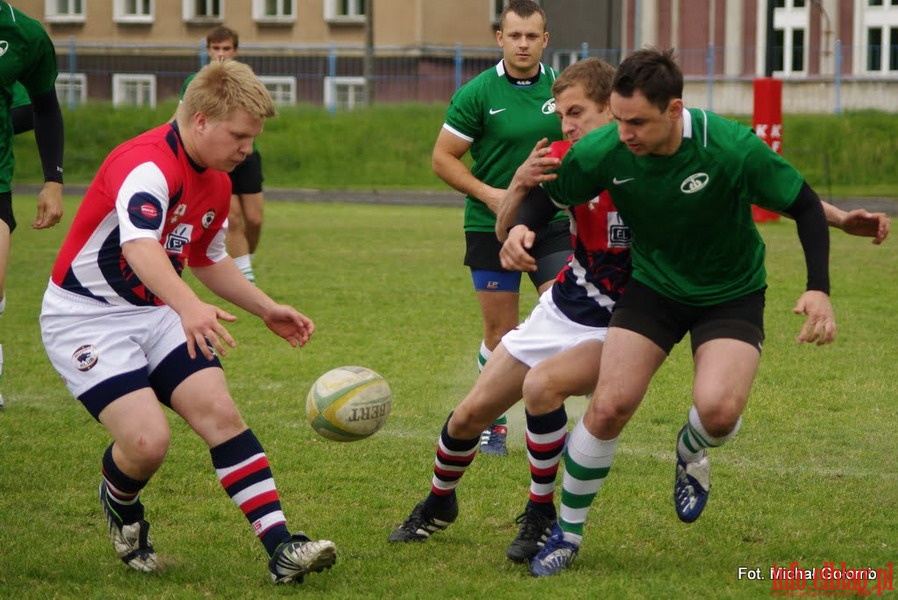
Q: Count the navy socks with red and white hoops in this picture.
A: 4